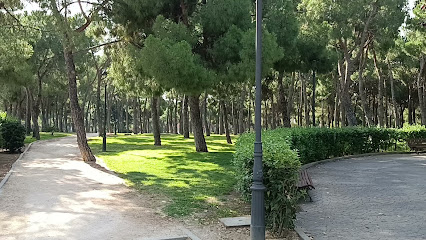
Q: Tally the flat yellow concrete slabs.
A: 0